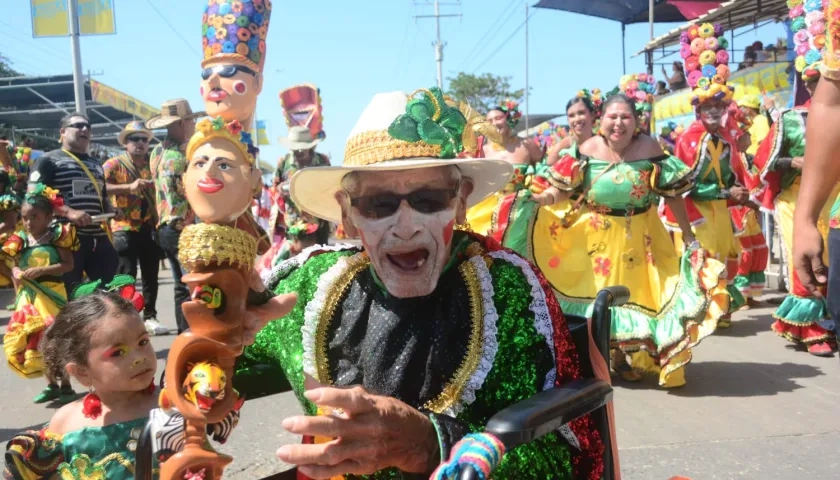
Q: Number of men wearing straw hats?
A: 4